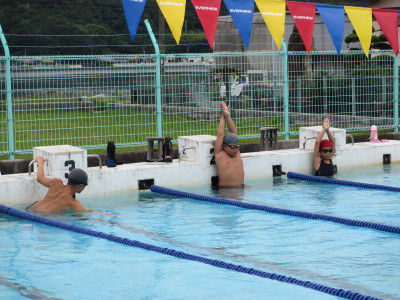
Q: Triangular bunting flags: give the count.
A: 9